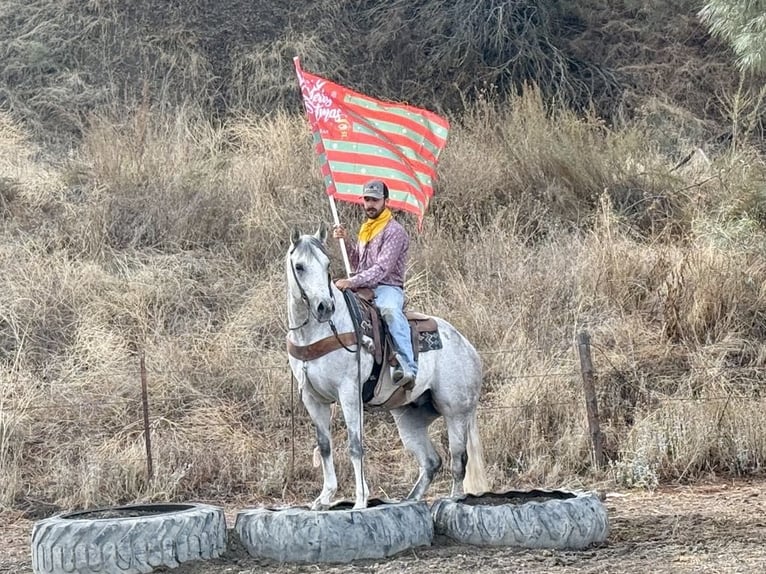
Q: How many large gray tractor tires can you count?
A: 3